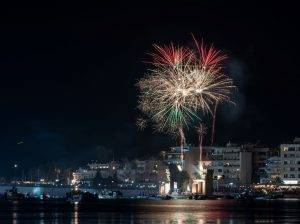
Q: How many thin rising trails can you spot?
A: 3